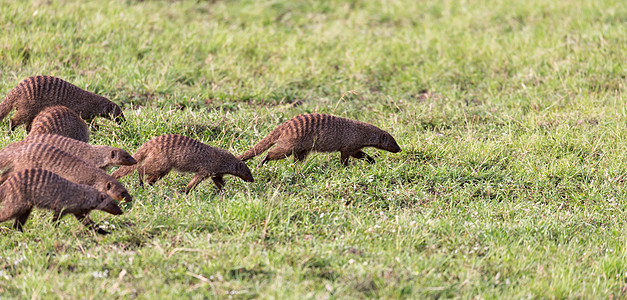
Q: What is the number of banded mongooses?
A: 7